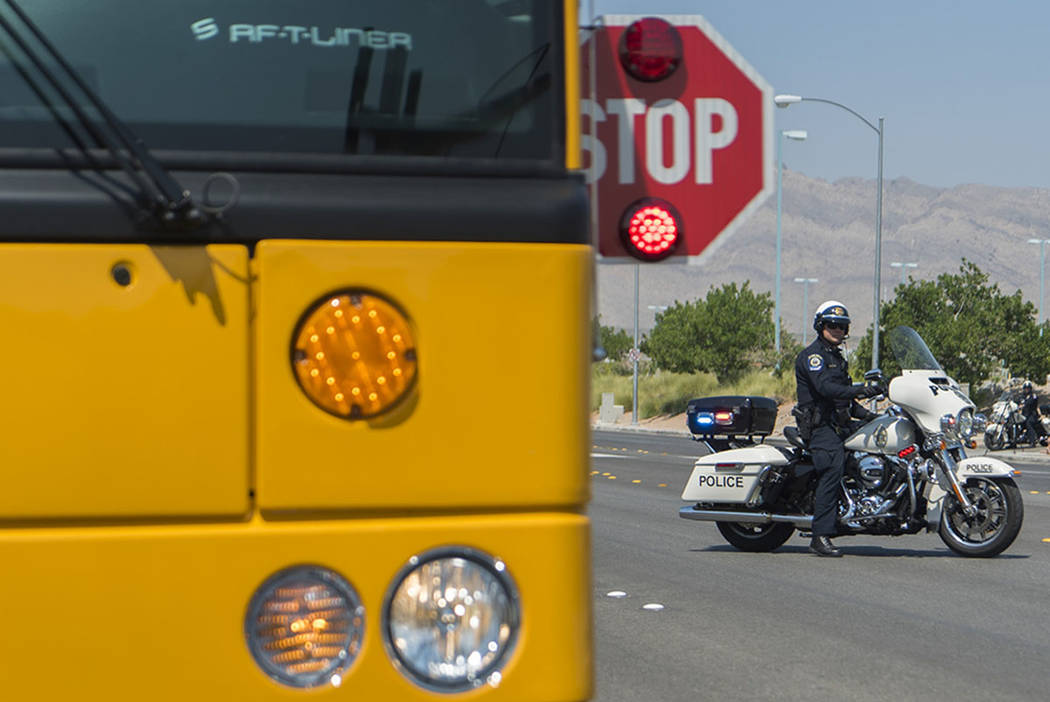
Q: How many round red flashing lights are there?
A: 2